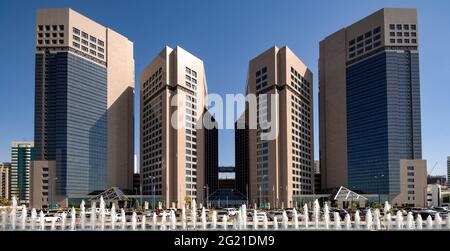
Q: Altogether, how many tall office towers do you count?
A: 4